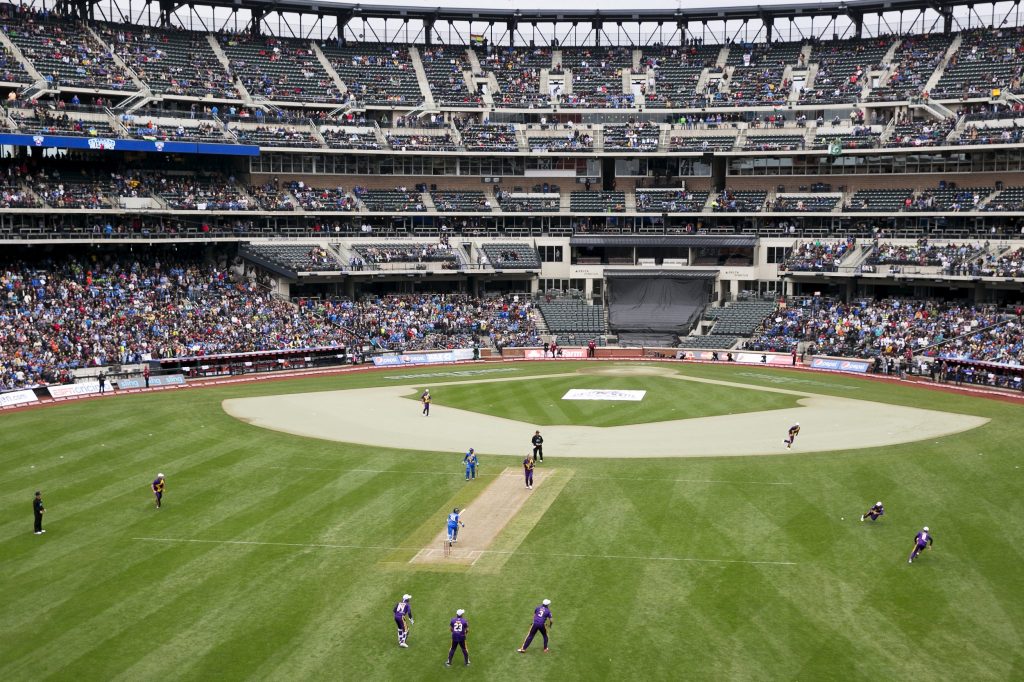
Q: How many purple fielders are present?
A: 9